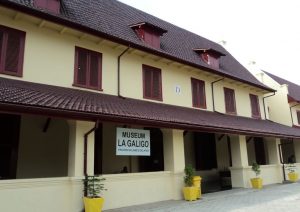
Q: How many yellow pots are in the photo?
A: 4